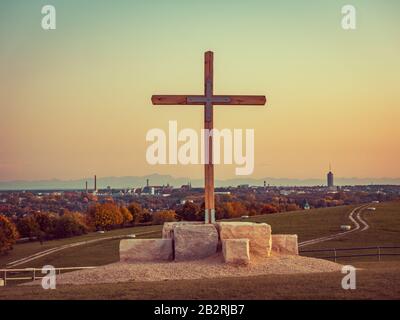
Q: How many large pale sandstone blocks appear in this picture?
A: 6